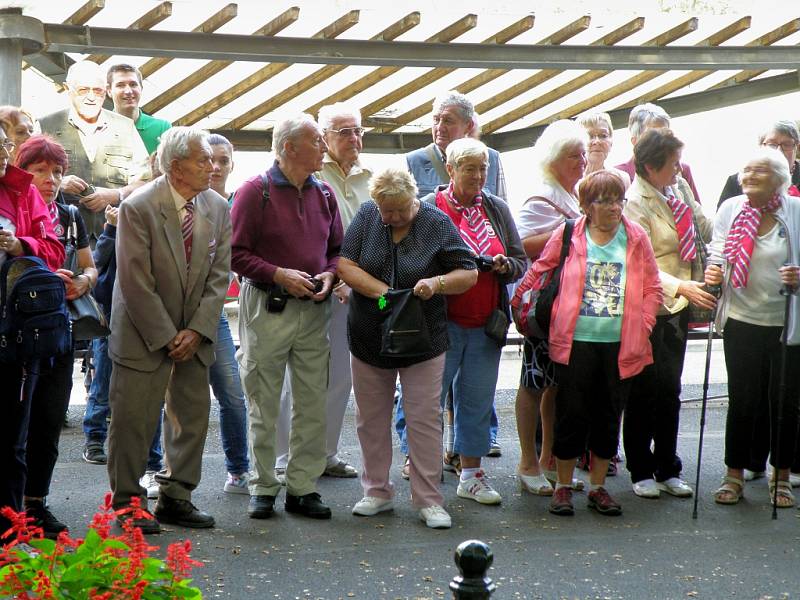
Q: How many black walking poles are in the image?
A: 2